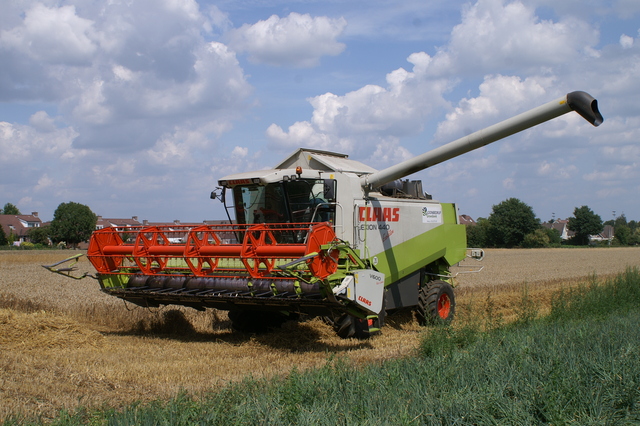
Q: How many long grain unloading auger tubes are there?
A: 1